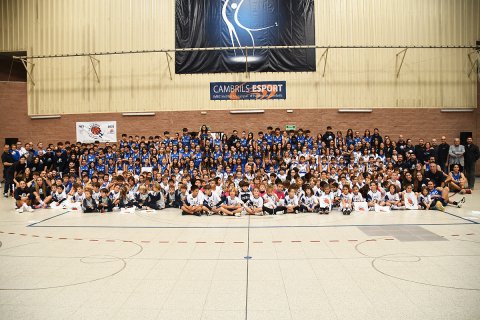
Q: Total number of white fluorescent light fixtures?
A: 5